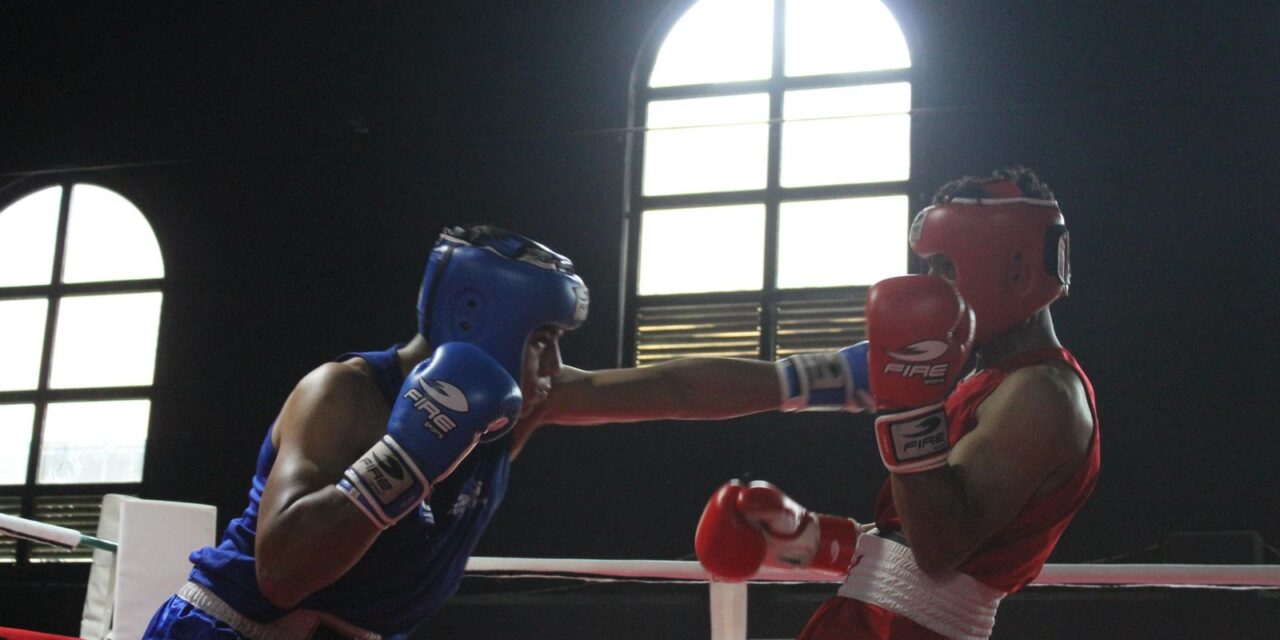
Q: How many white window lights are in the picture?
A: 12